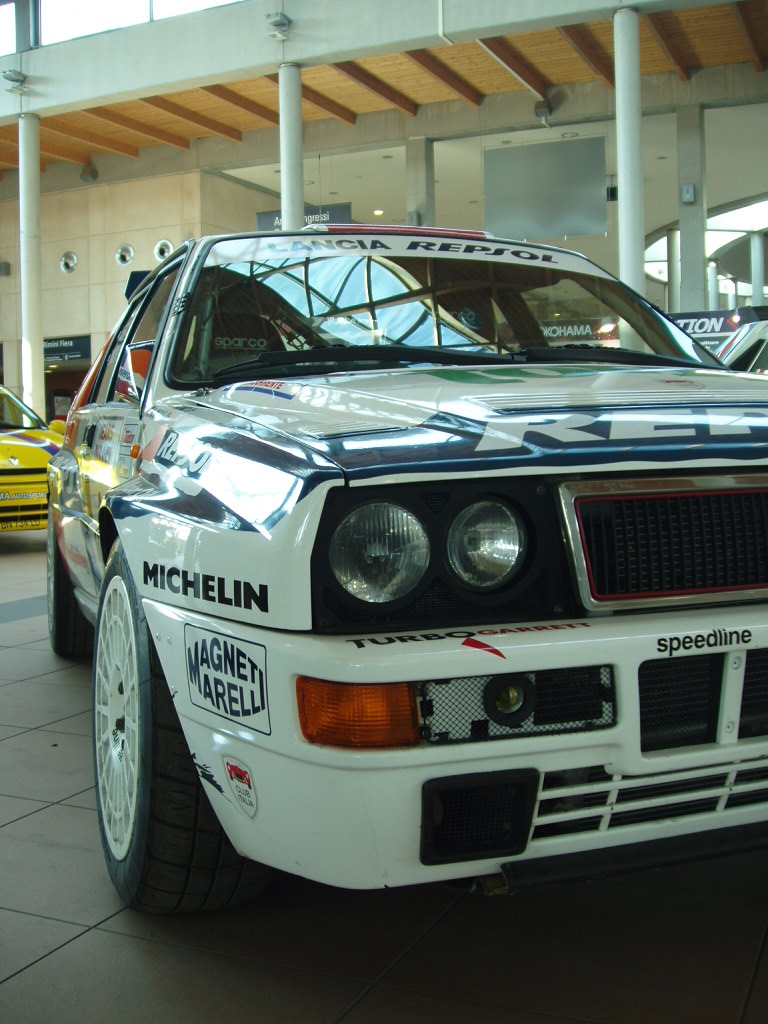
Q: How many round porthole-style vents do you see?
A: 3